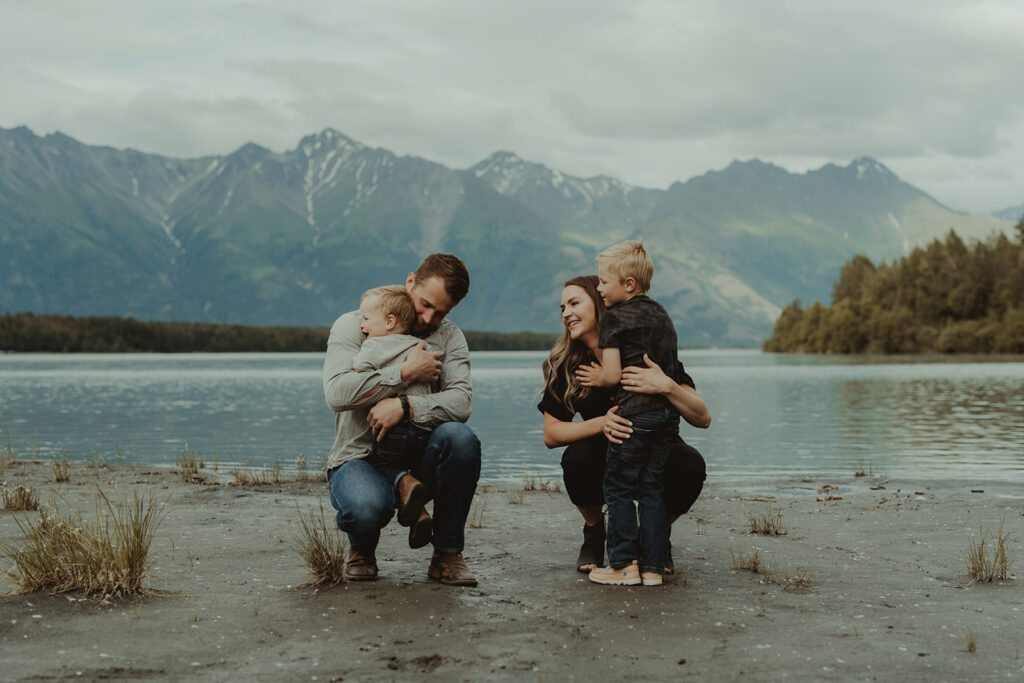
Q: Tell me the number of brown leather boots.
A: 4